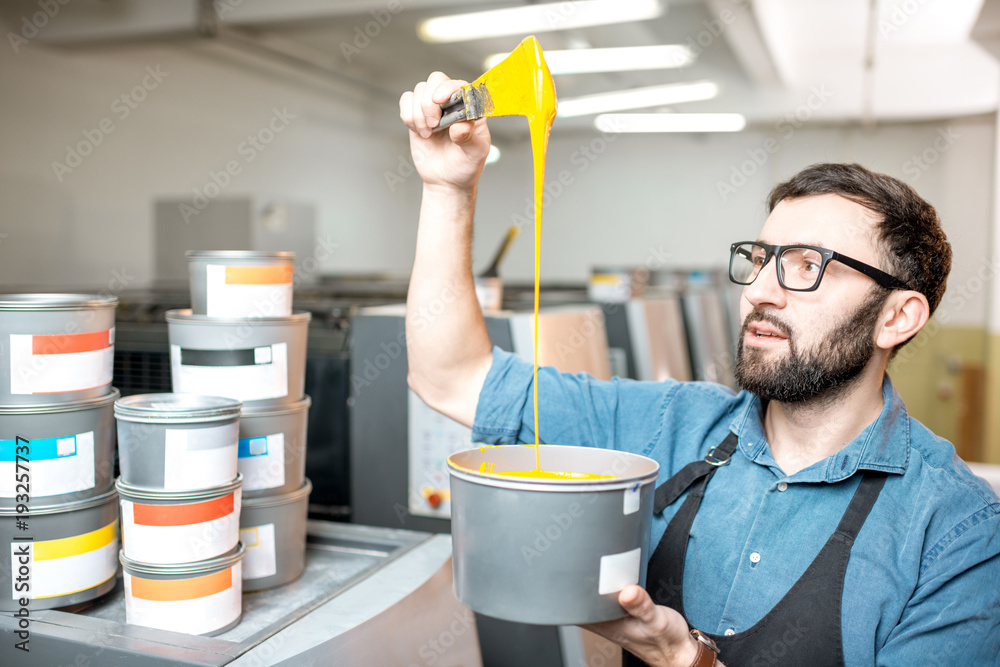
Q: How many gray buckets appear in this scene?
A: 11